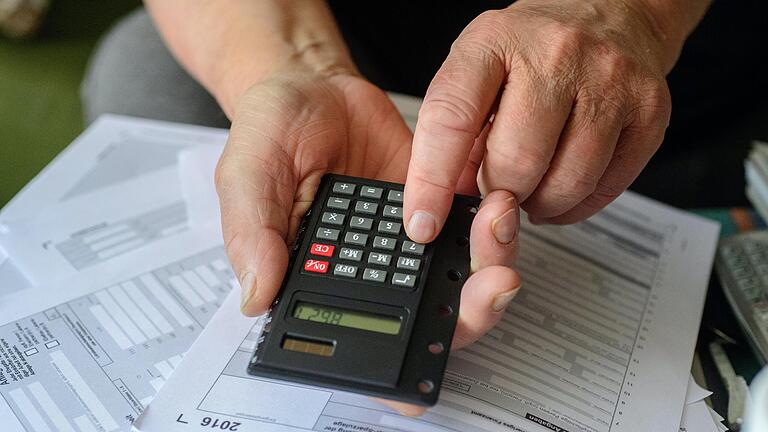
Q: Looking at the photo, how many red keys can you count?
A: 2